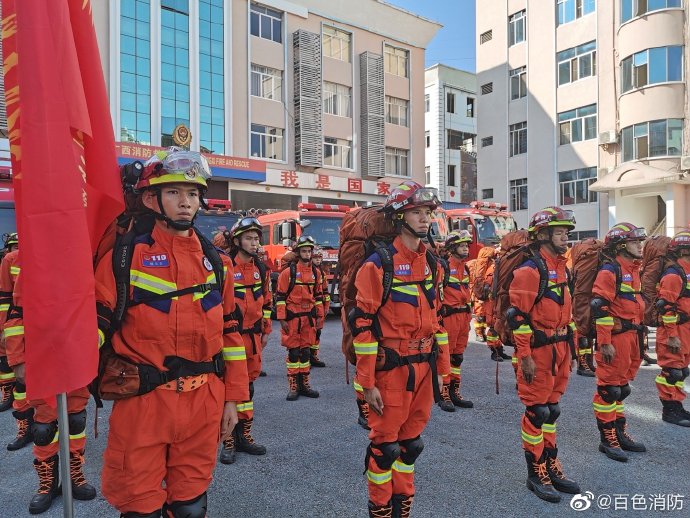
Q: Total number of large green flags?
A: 0